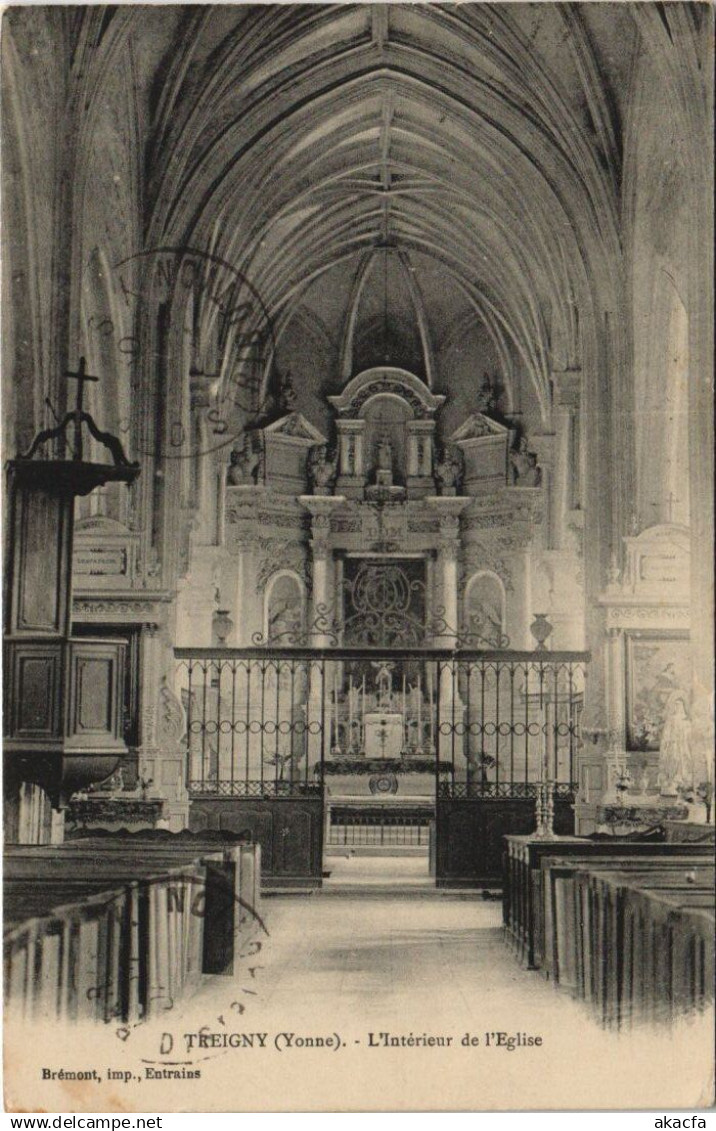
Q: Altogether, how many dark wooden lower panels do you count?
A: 2